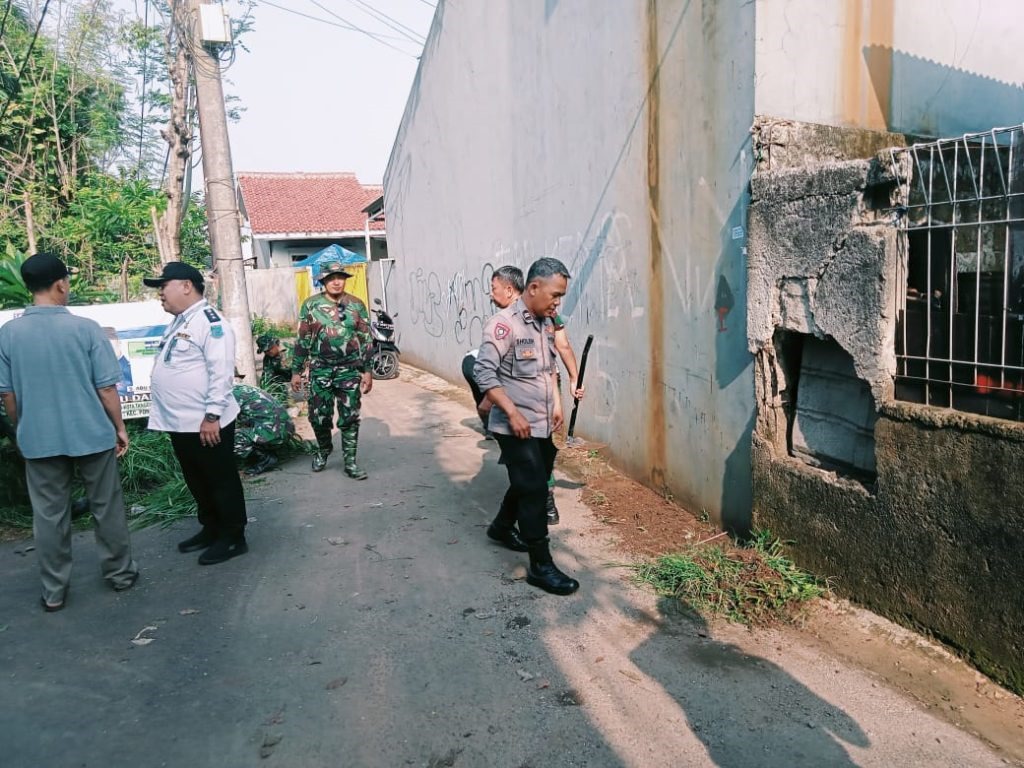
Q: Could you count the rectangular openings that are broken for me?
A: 1